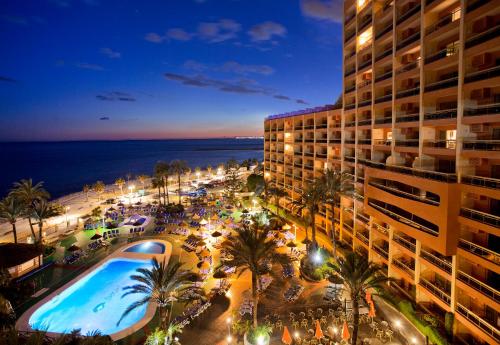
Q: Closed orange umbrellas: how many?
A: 5